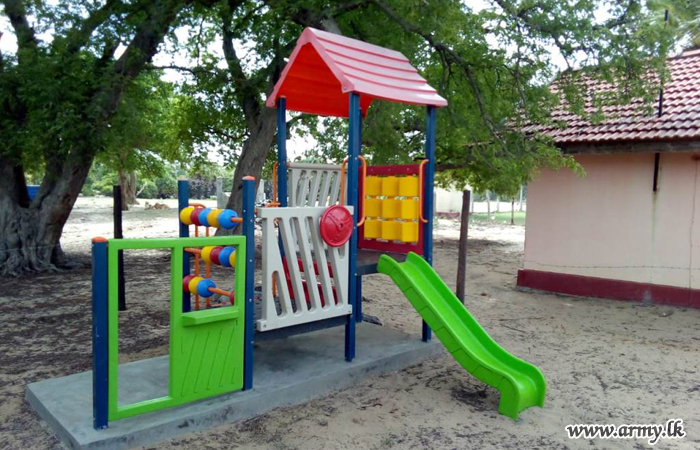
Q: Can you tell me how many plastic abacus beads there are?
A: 13